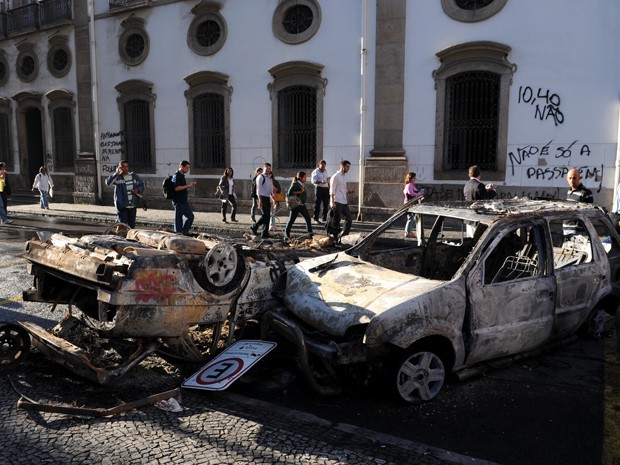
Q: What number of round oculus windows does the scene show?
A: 7